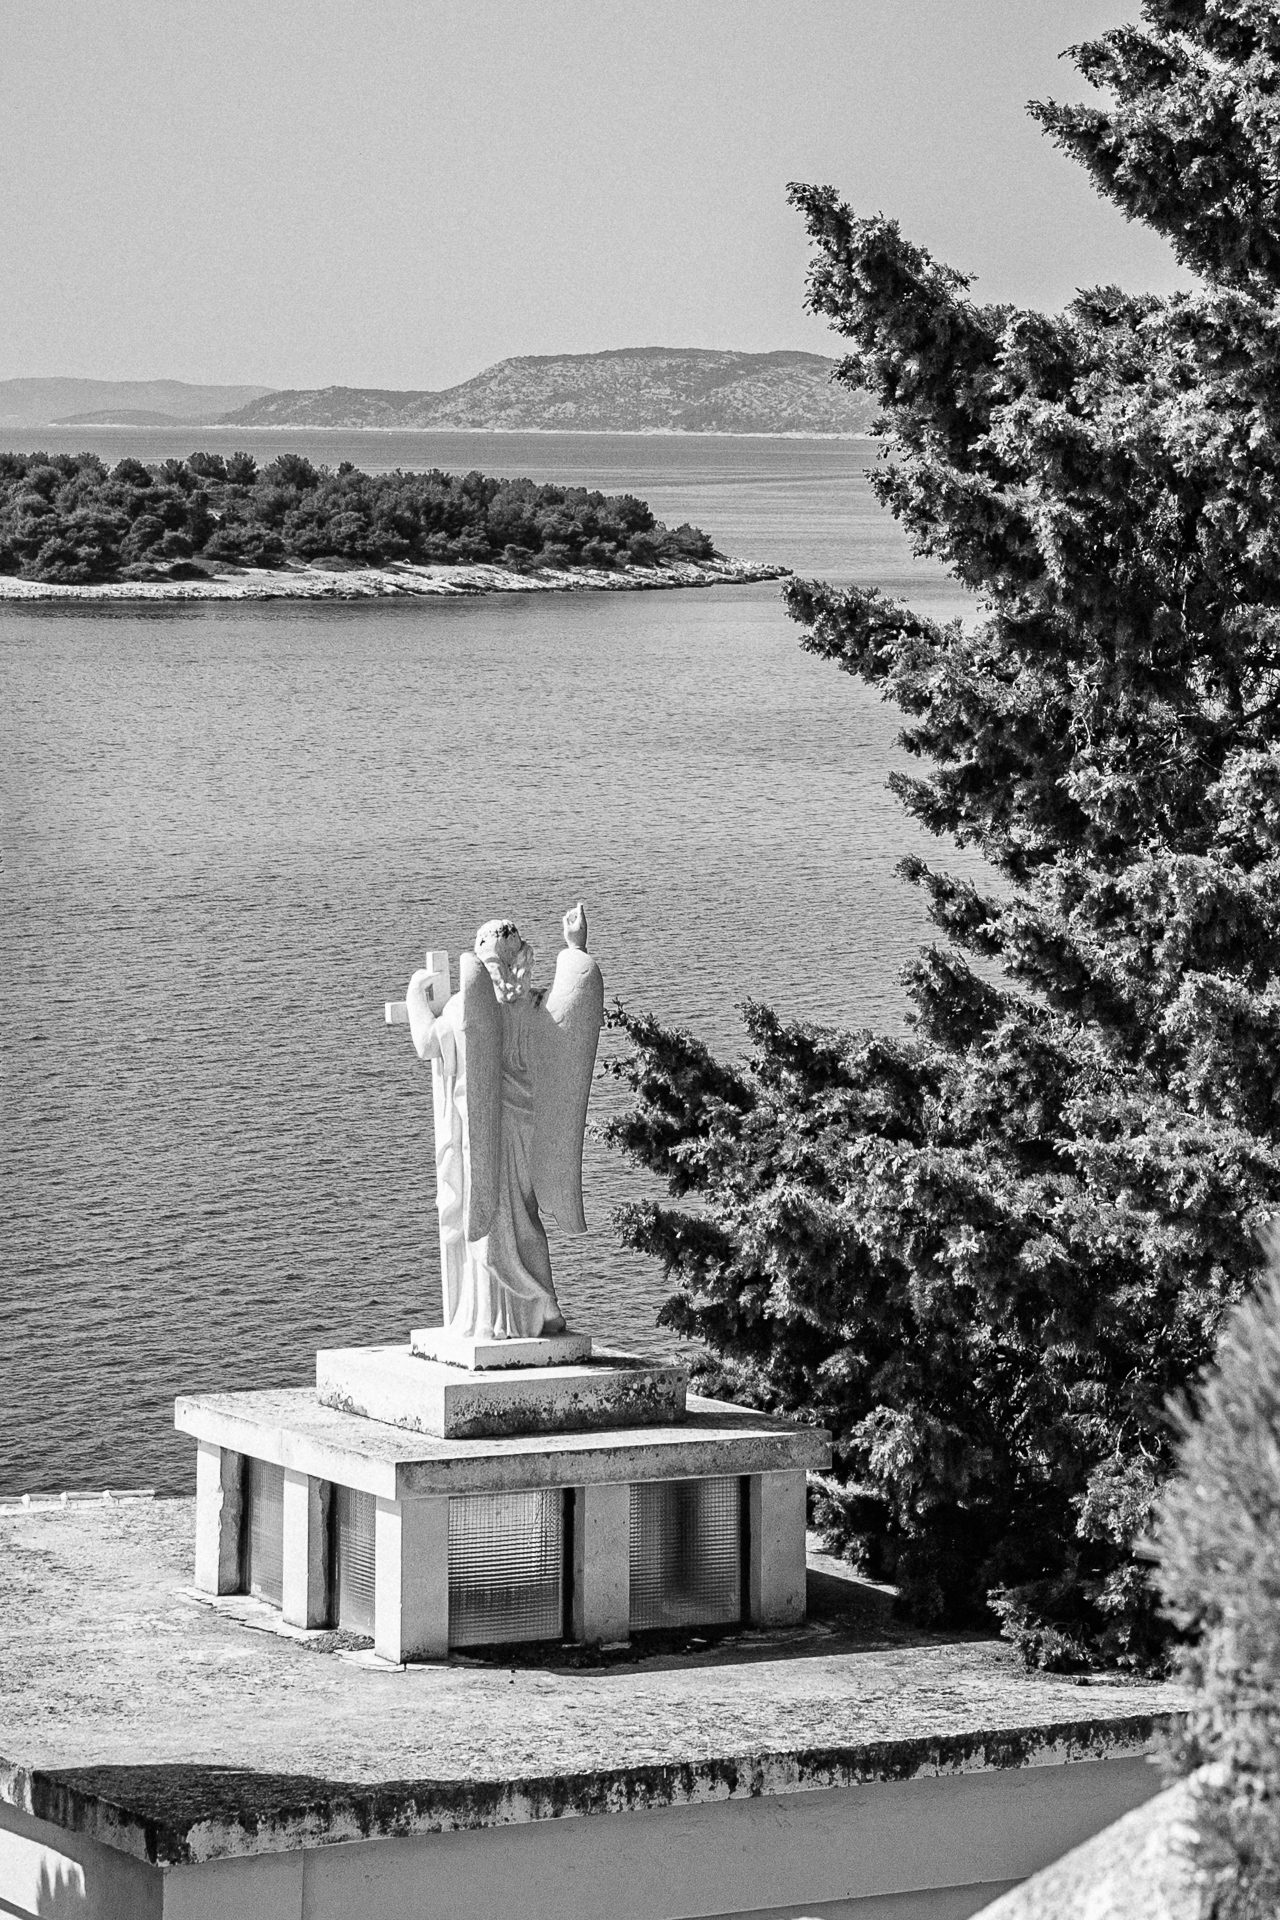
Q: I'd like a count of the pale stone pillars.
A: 5